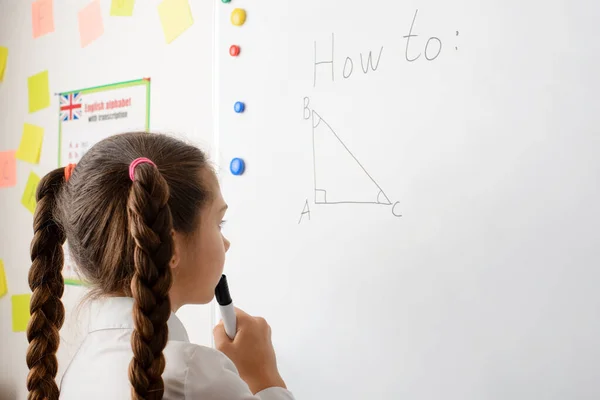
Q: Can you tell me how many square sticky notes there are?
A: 11